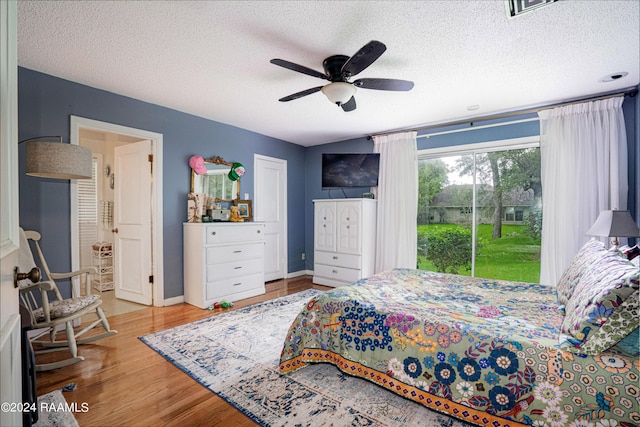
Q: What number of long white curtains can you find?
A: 2